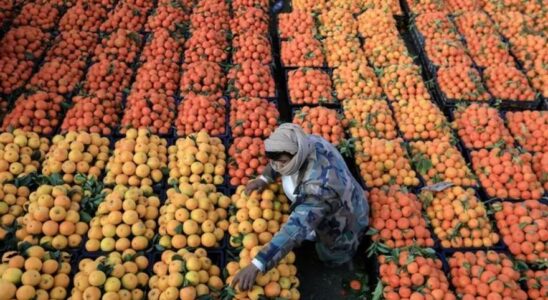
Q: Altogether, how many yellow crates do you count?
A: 13